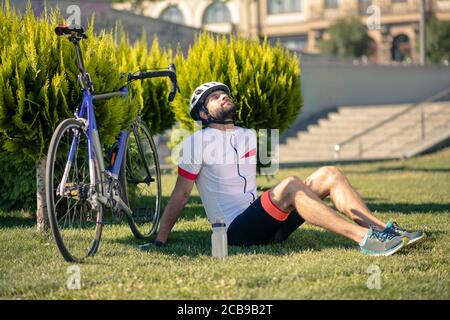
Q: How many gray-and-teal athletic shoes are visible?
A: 2